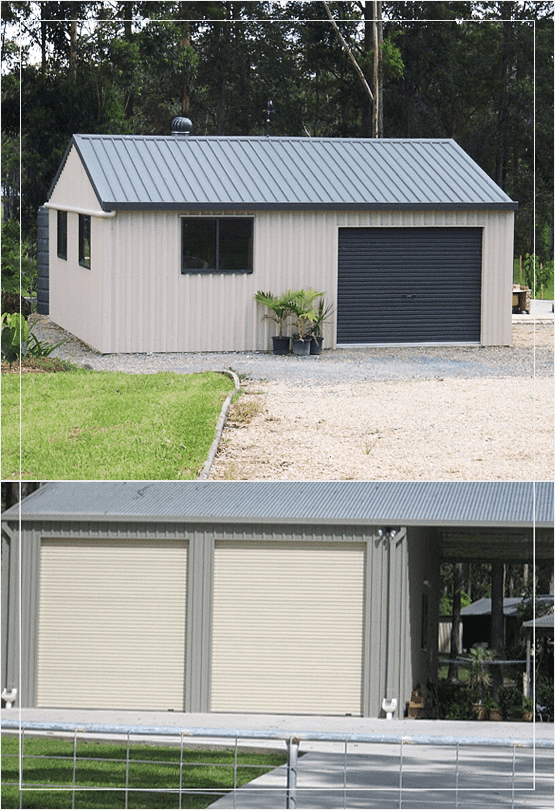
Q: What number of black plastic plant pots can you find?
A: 3